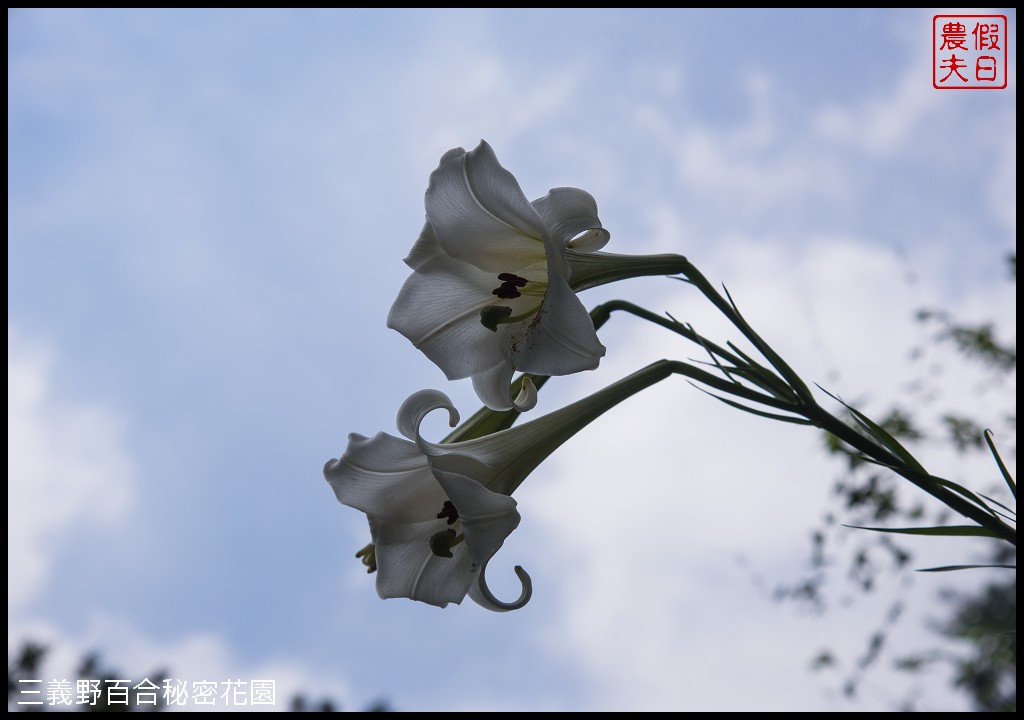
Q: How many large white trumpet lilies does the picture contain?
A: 2